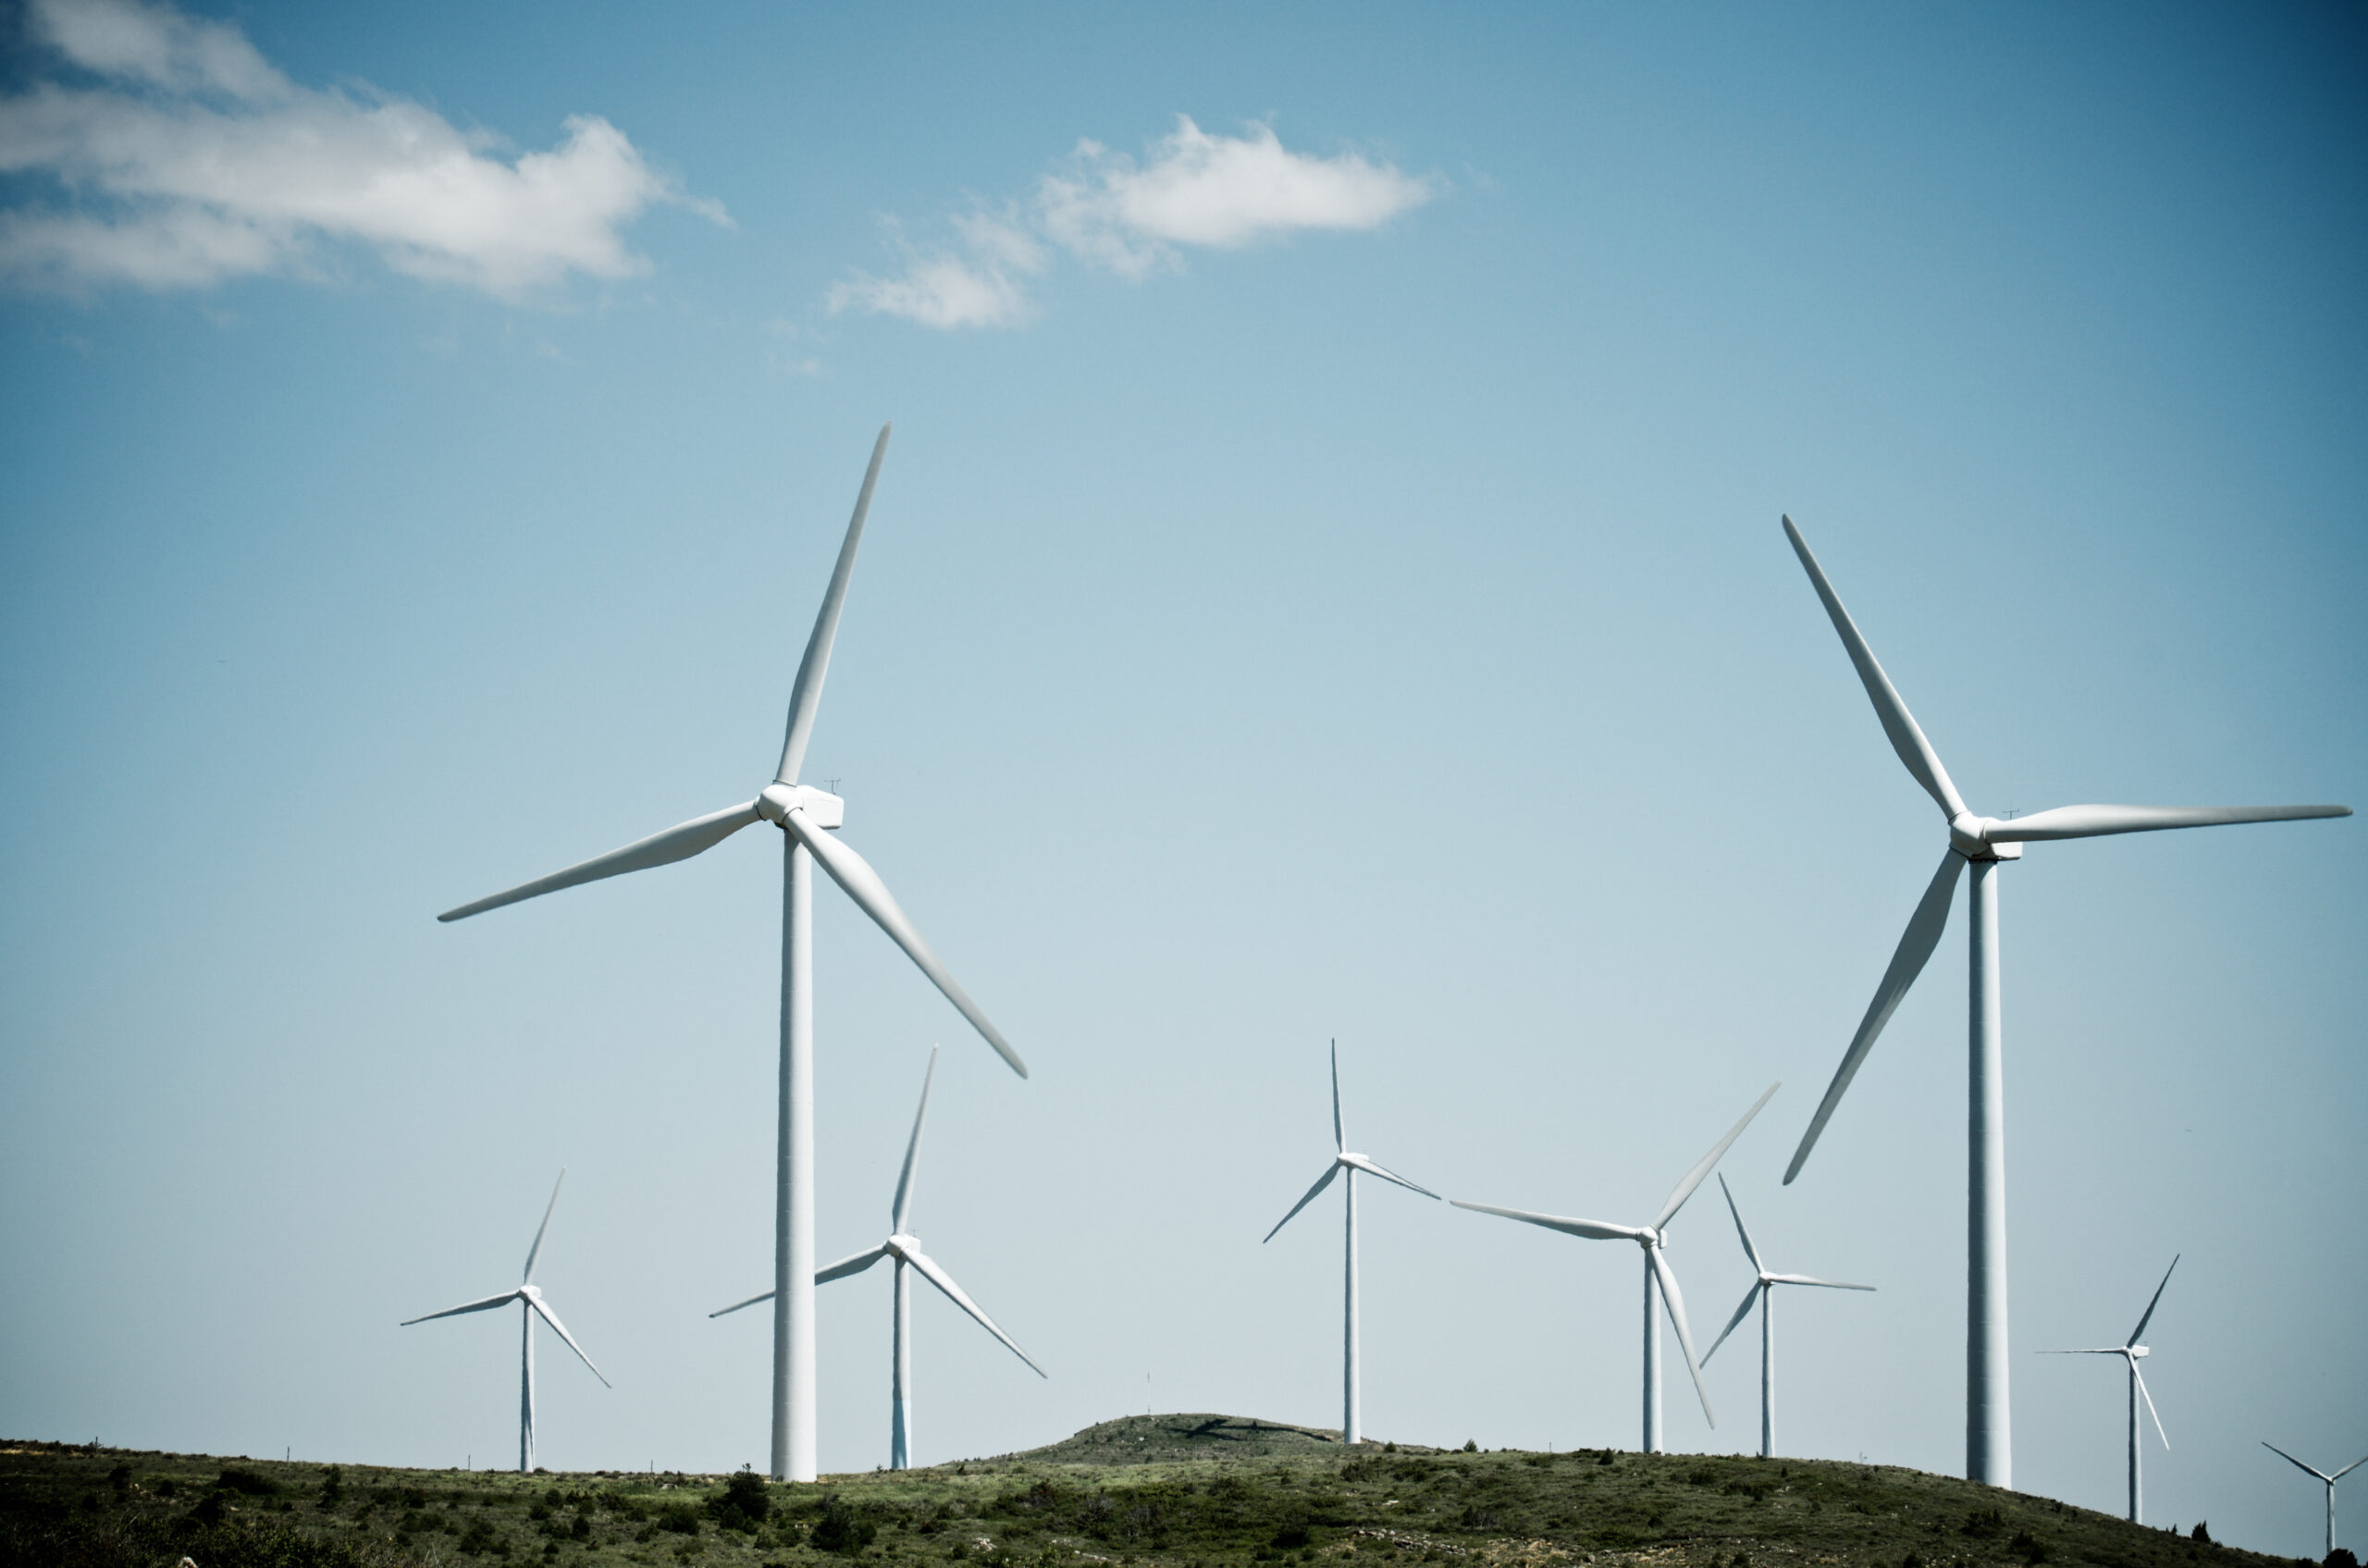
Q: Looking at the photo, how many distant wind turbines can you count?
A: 7